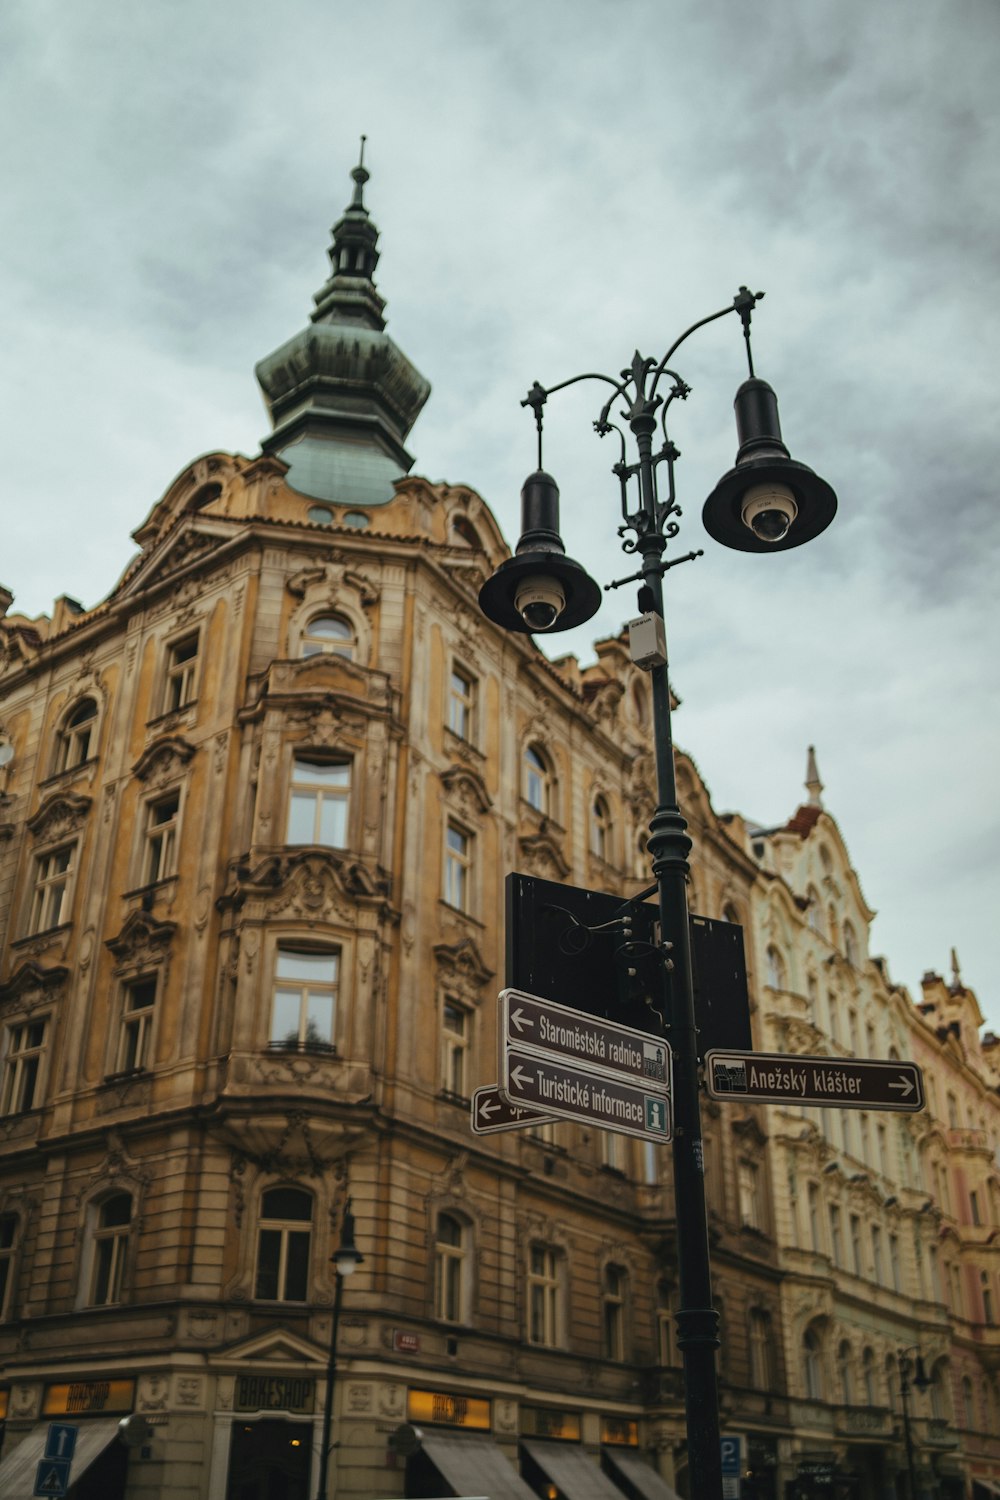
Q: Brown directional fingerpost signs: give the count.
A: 4